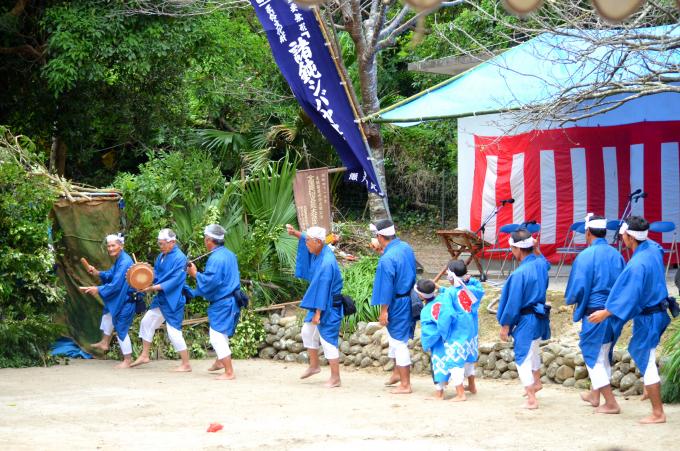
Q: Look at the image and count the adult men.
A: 8